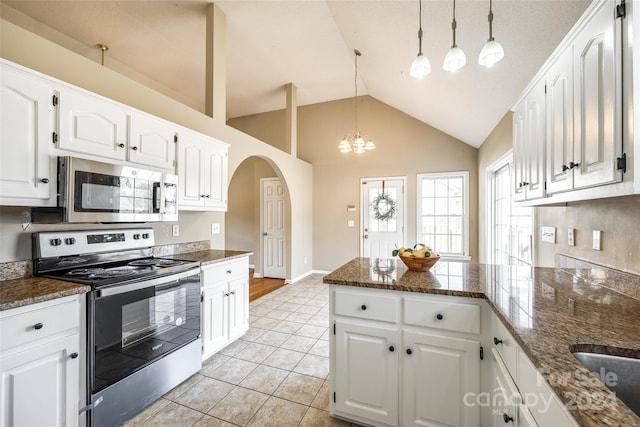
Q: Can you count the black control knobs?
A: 4